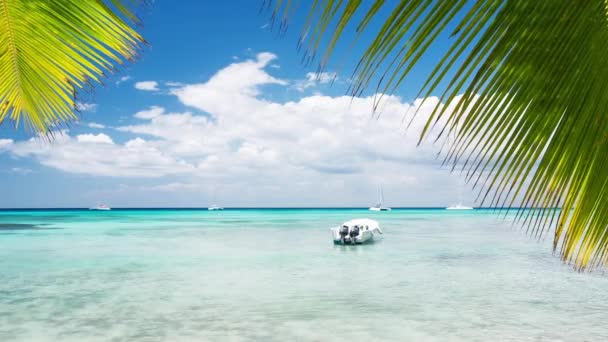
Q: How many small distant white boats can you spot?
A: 4